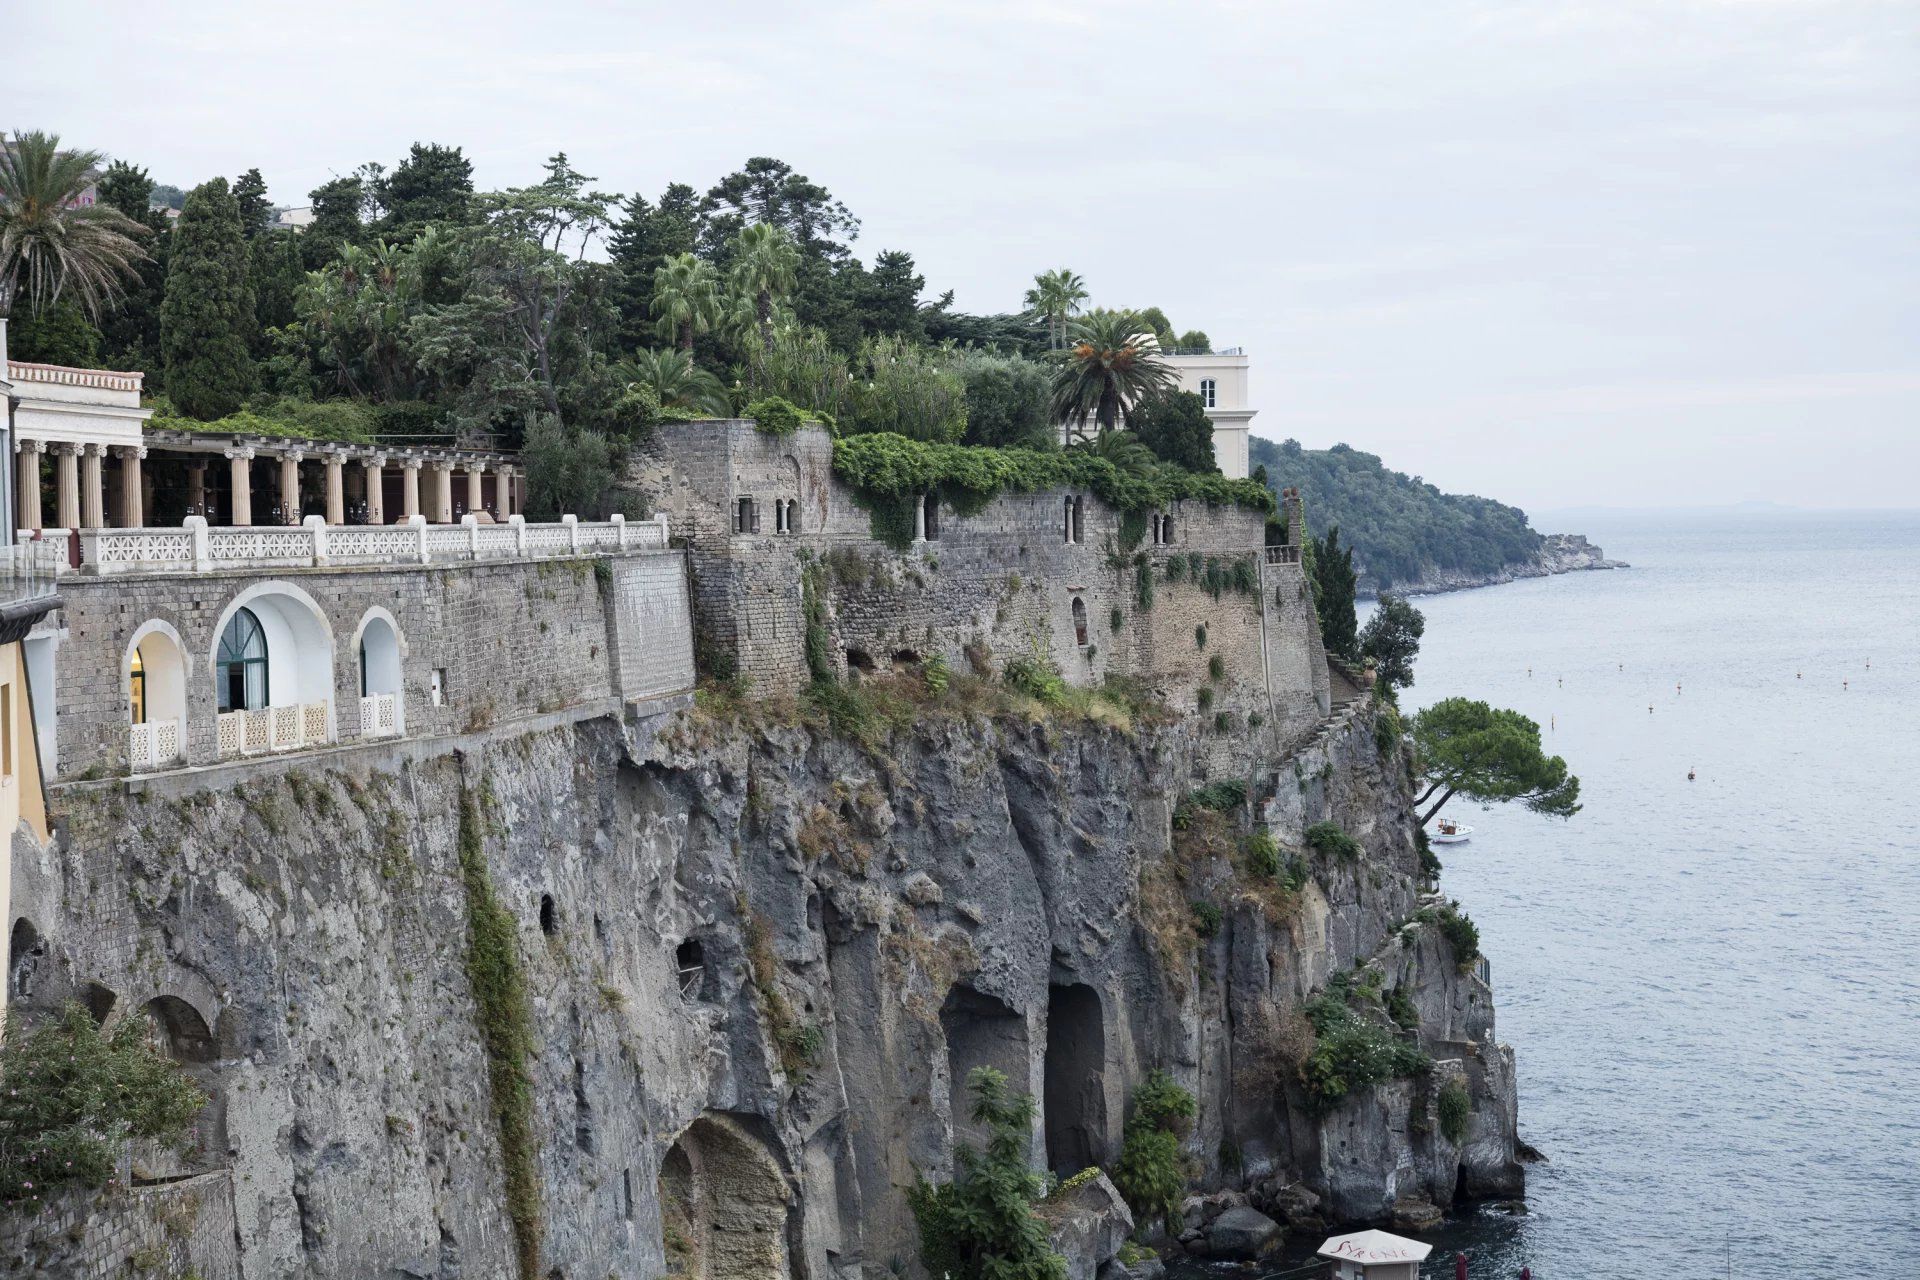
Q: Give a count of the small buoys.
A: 10